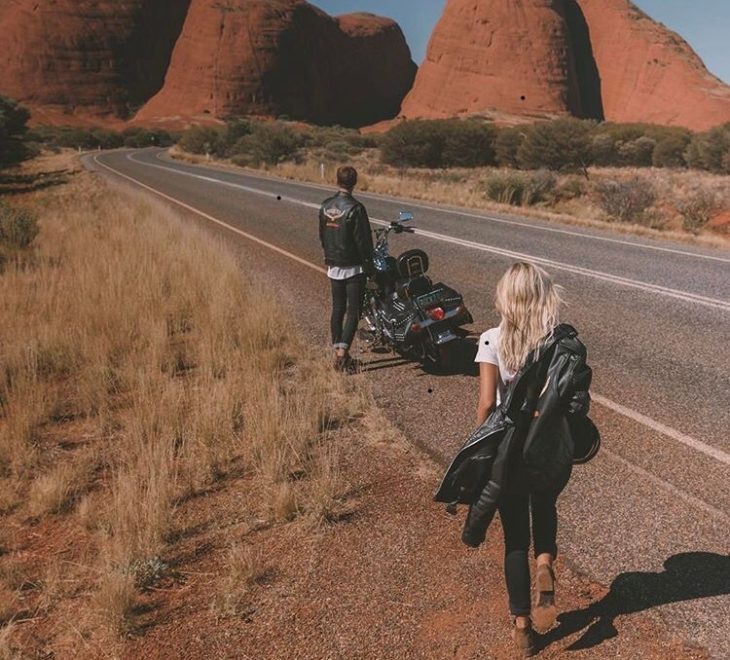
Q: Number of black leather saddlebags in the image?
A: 2